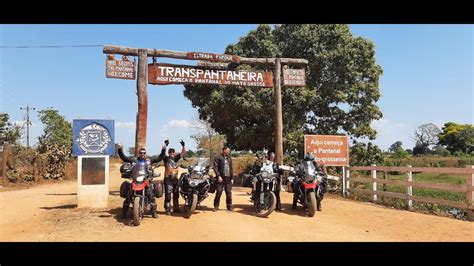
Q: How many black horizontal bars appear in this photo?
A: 2